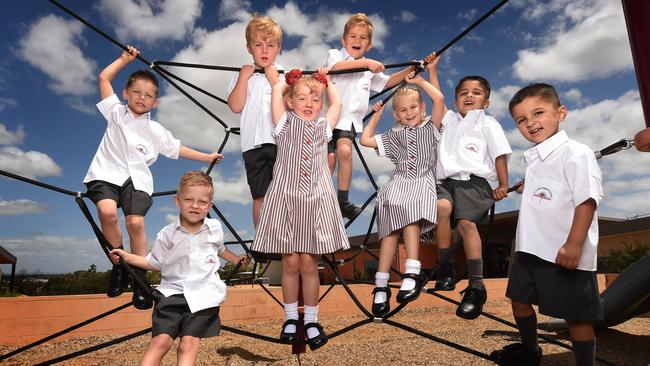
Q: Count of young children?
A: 8